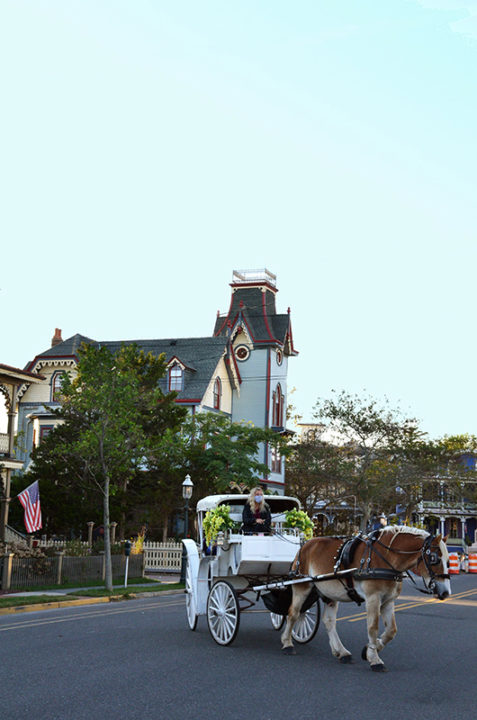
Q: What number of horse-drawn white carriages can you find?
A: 1